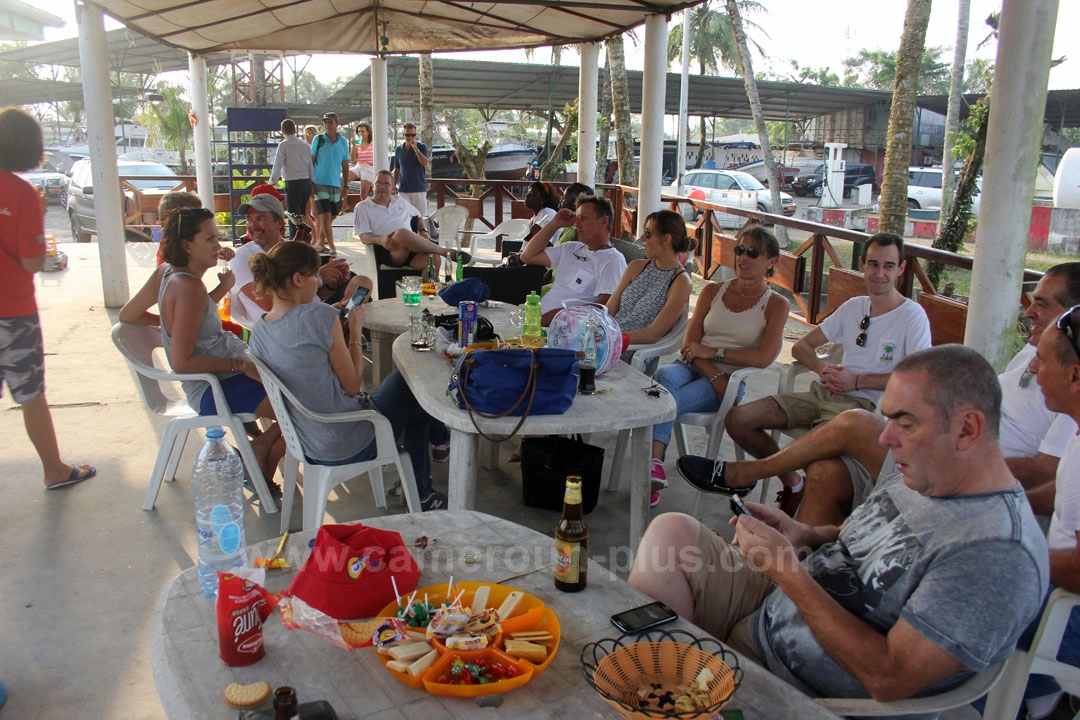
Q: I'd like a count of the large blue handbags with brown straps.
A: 1